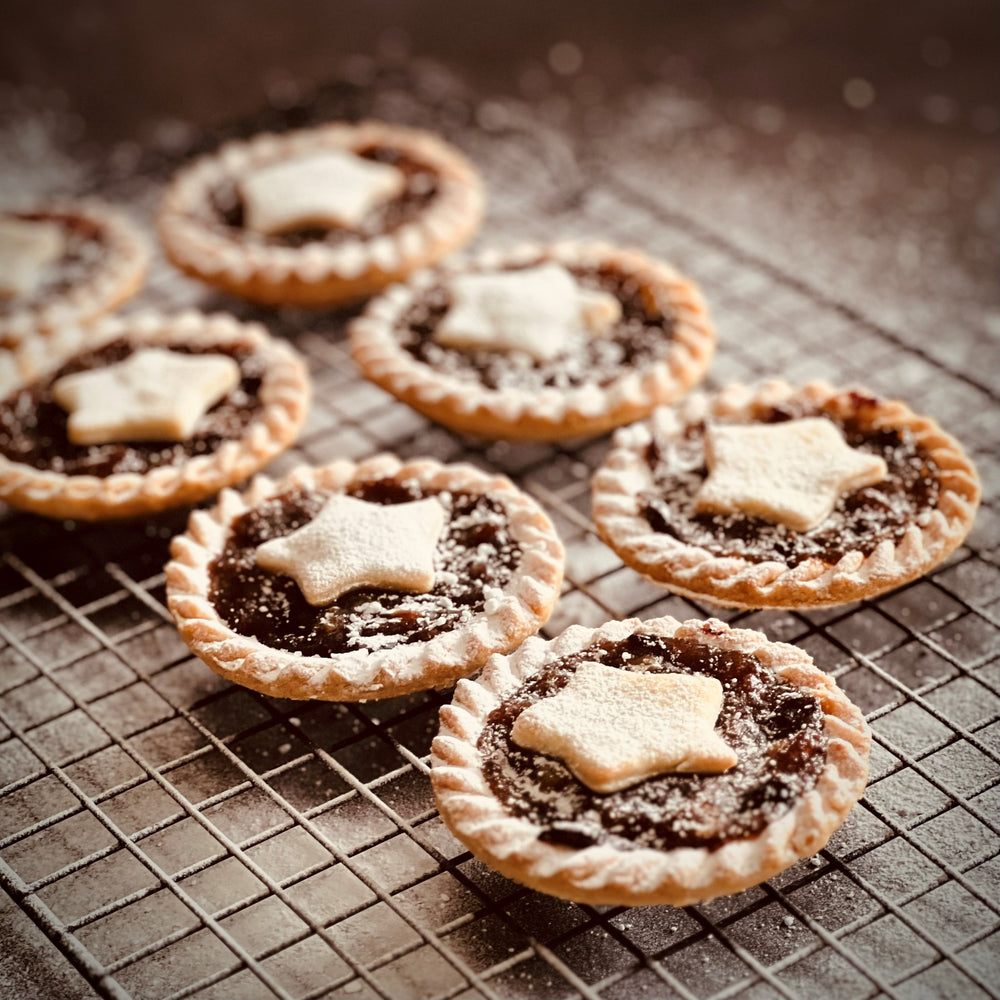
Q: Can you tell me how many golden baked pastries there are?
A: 7